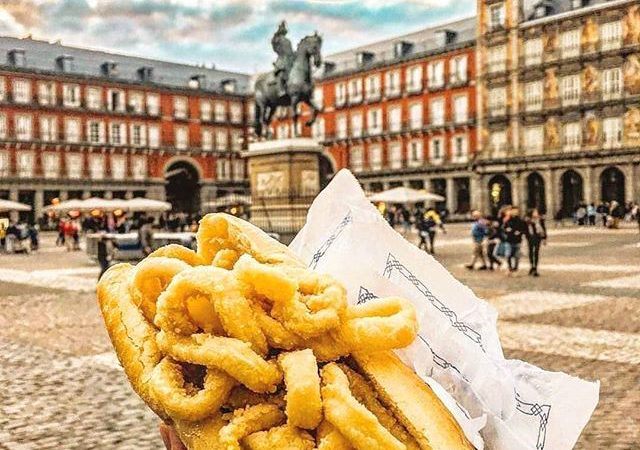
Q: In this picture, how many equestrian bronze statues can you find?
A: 1